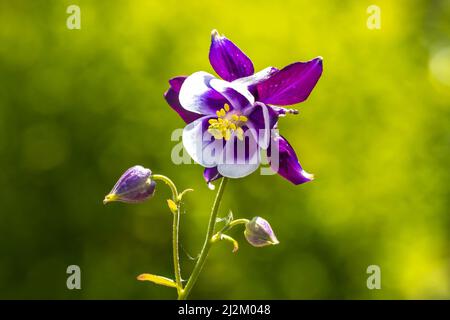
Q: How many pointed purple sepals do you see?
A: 5